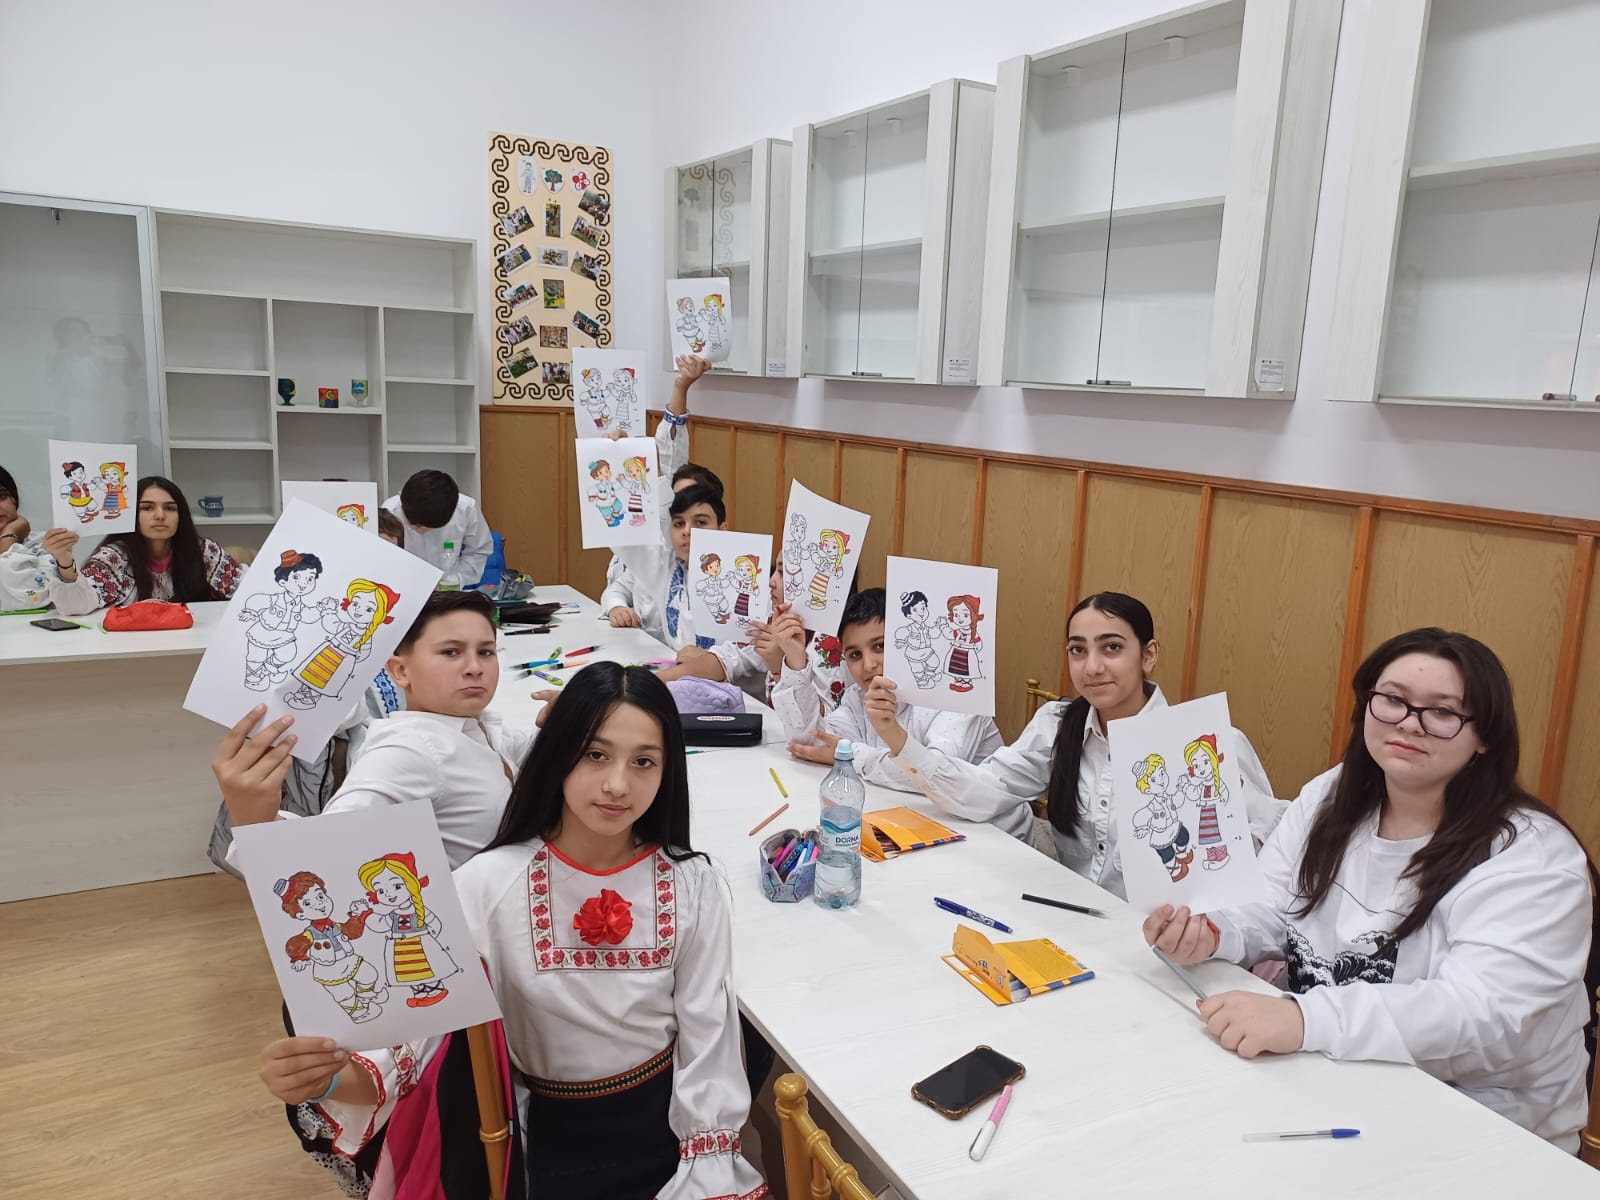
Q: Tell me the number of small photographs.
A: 14